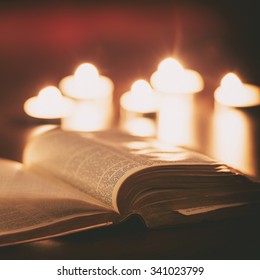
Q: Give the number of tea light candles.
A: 5